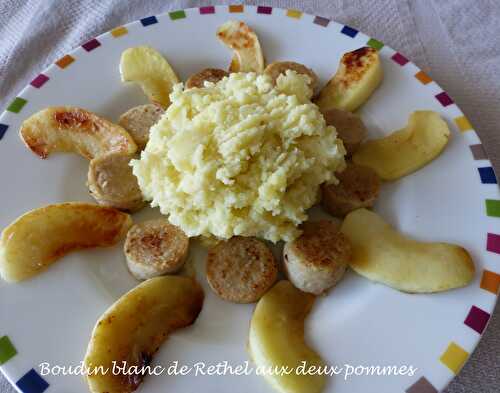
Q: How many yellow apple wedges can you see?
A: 9